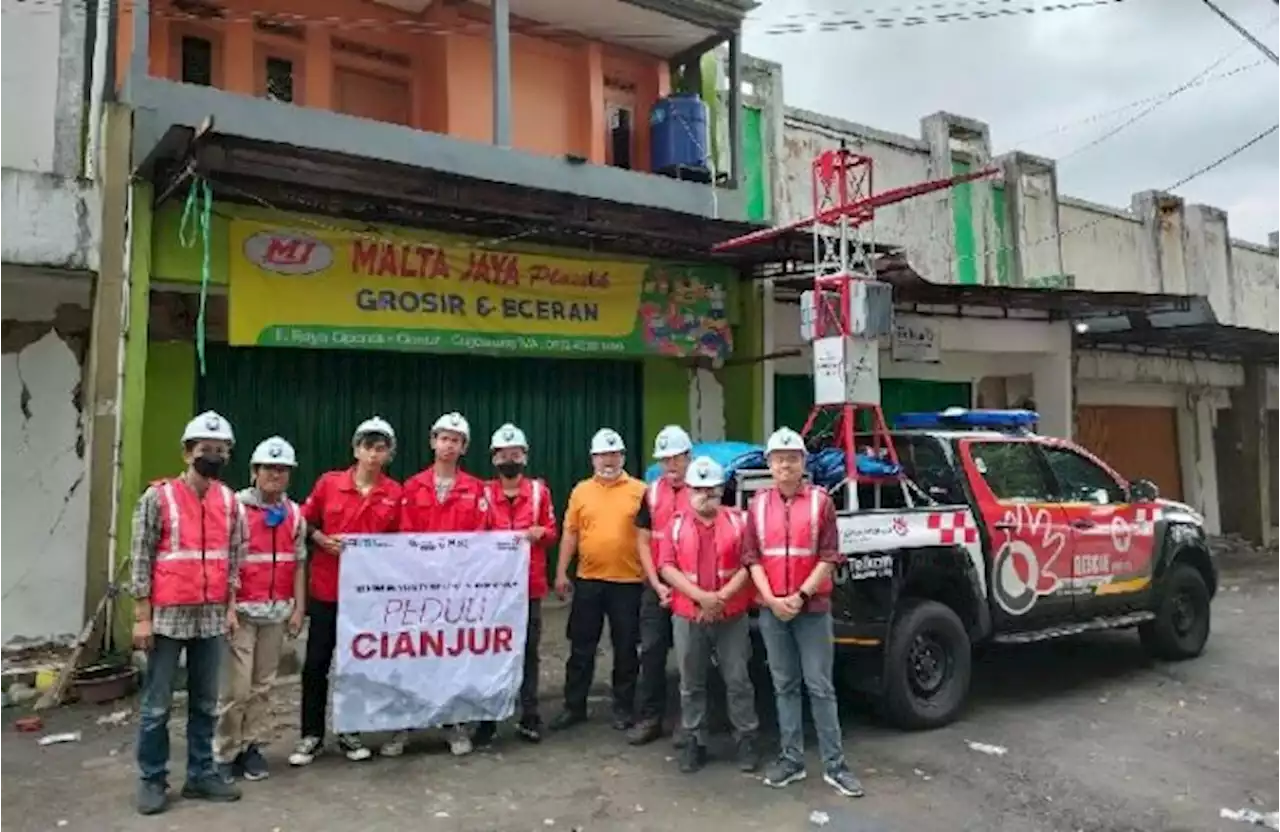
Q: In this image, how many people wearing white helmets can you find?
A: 9